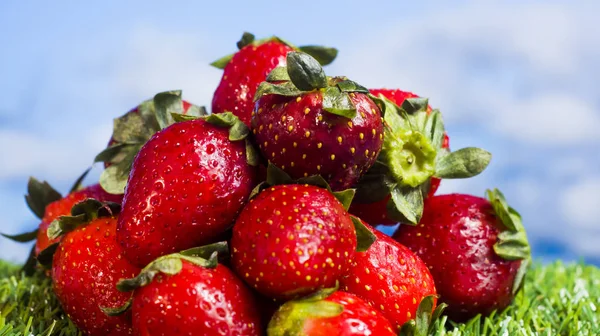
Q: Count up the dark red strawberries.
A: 2